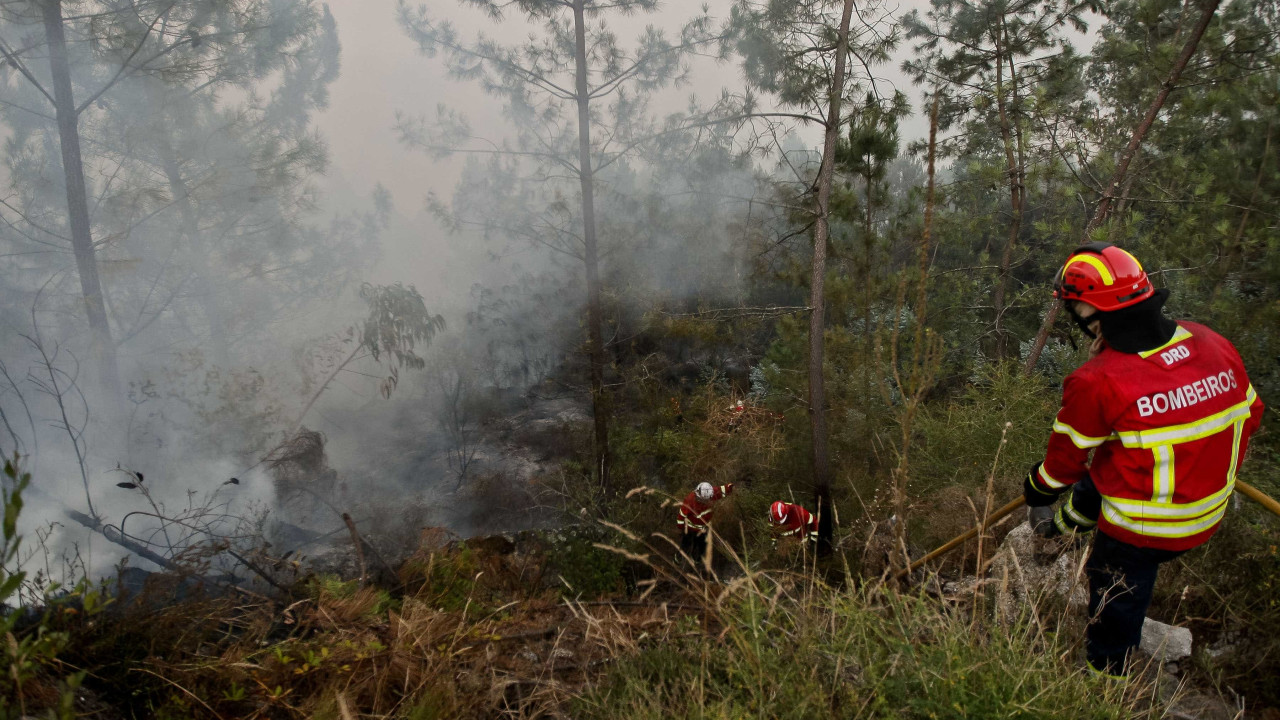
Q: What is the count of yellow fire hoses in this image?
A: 1